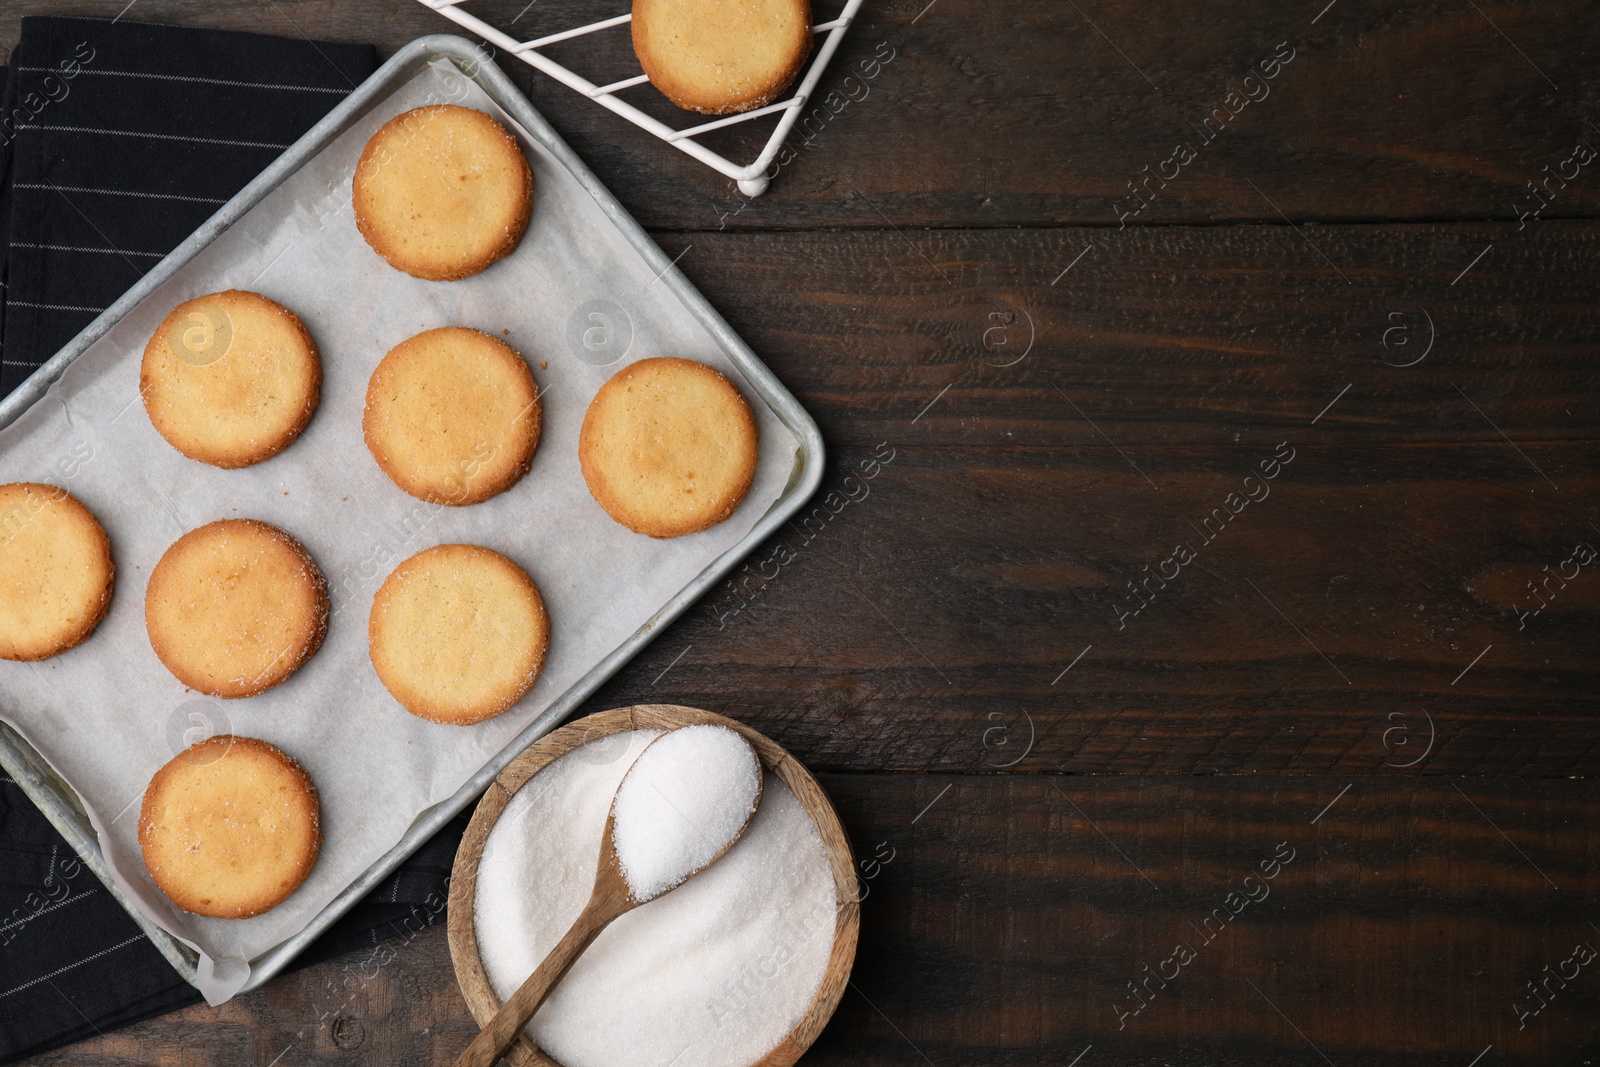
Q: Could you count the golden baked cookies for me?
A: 9